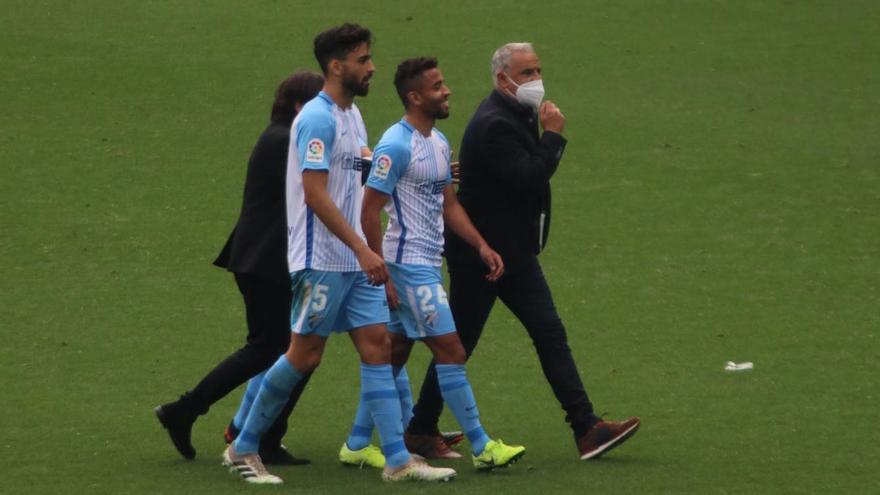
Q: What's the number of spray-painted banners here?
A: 0